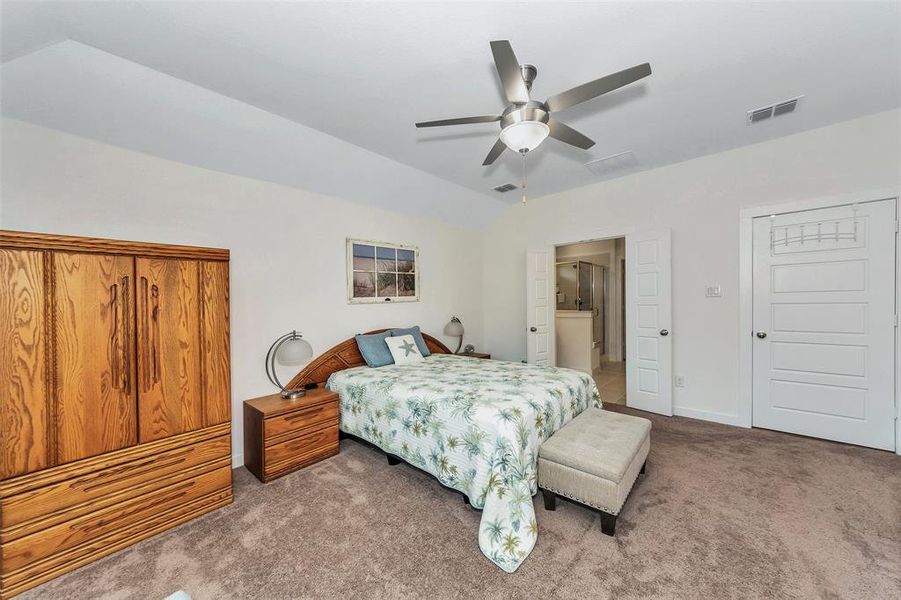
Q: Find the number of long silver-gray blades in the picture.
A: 5